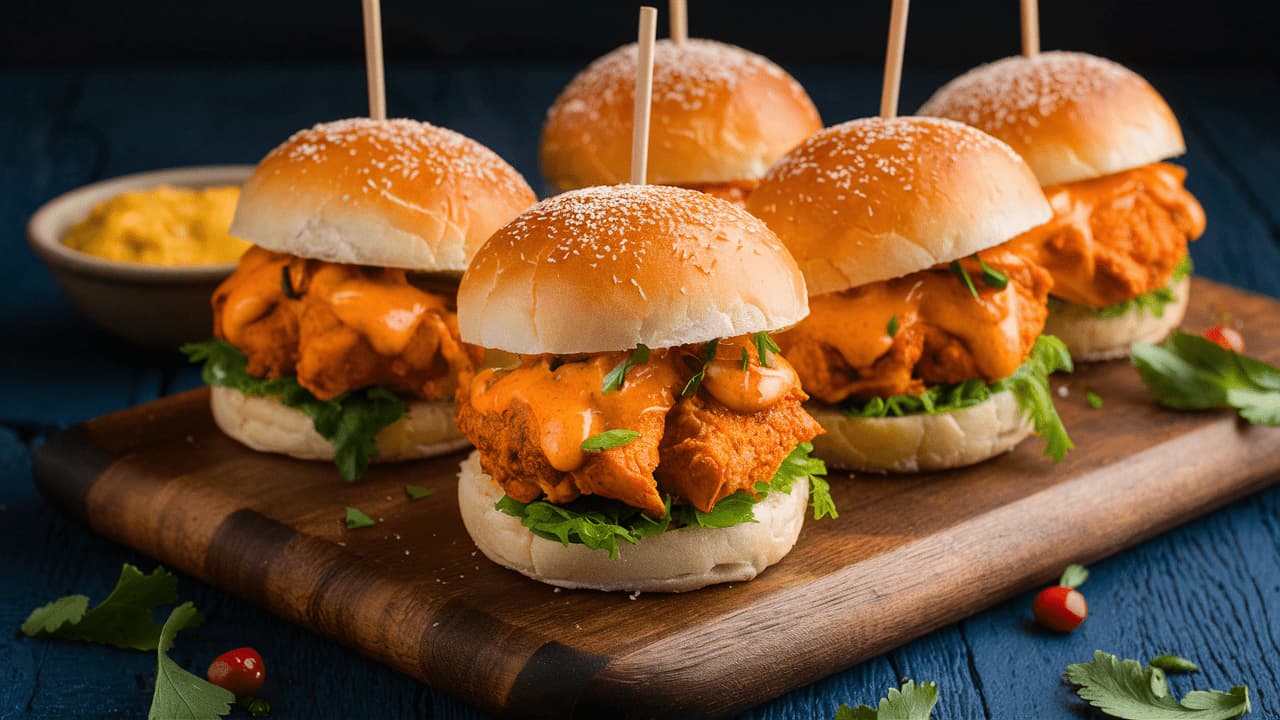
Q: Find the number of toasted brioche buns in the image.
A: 5